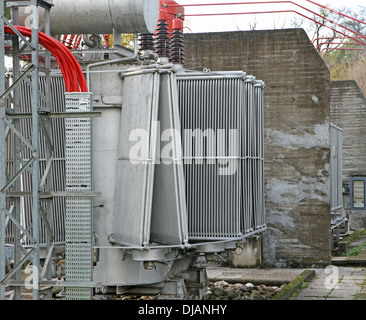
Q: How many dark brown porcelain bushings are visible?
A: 3